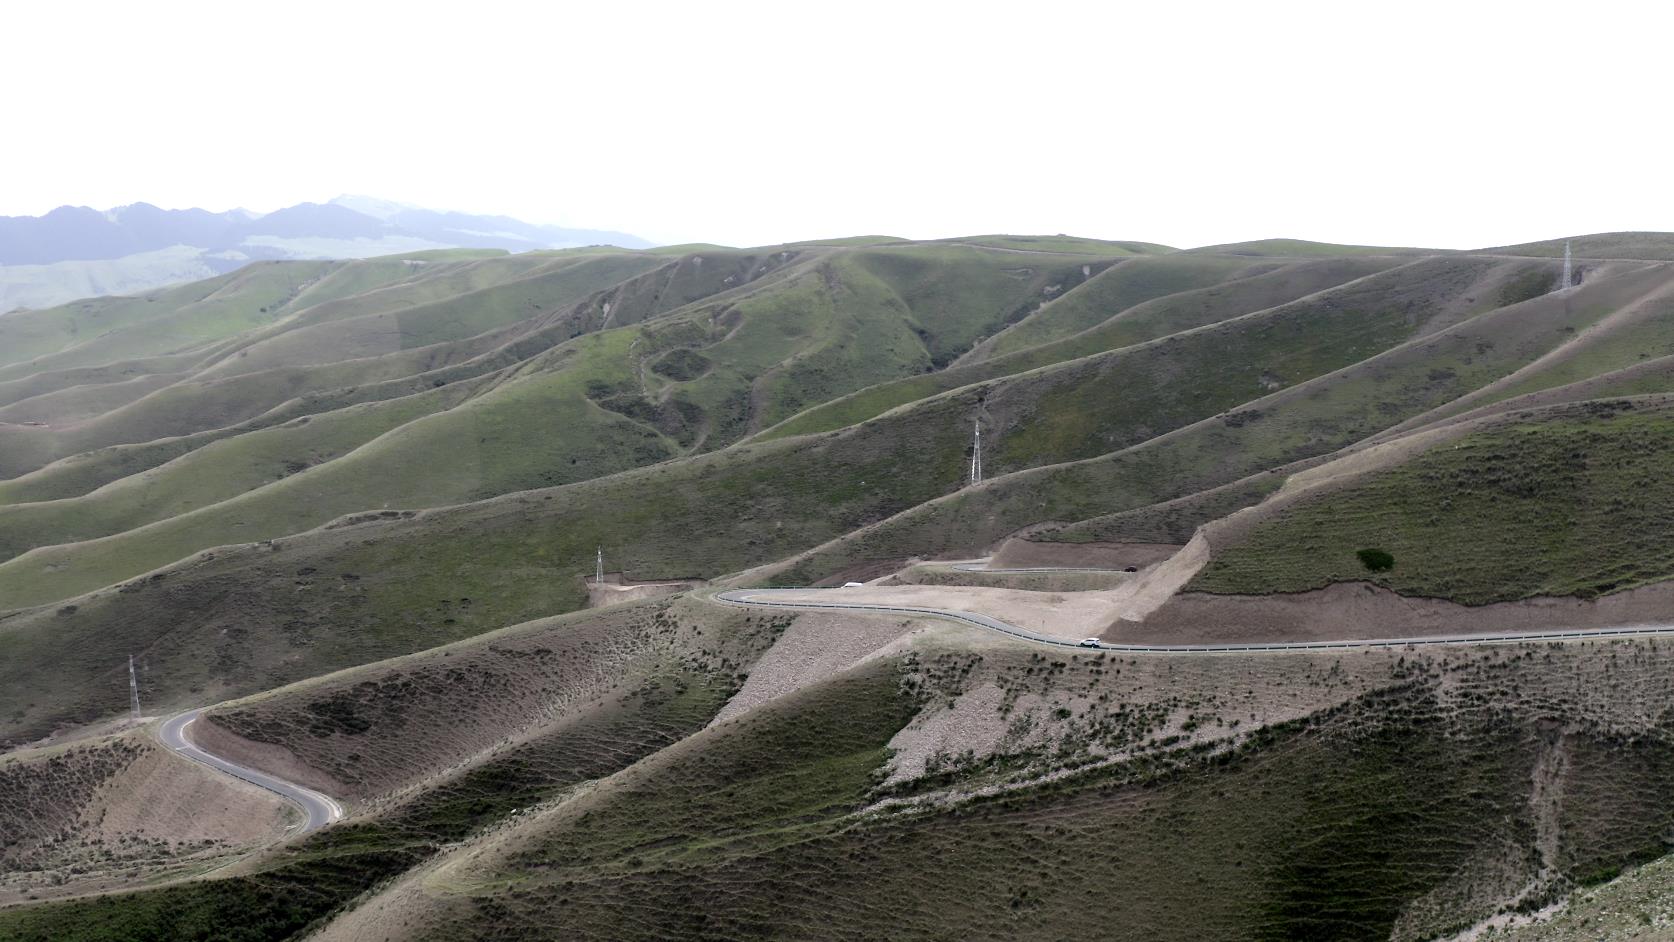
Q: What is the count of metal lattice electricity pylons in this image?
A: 4